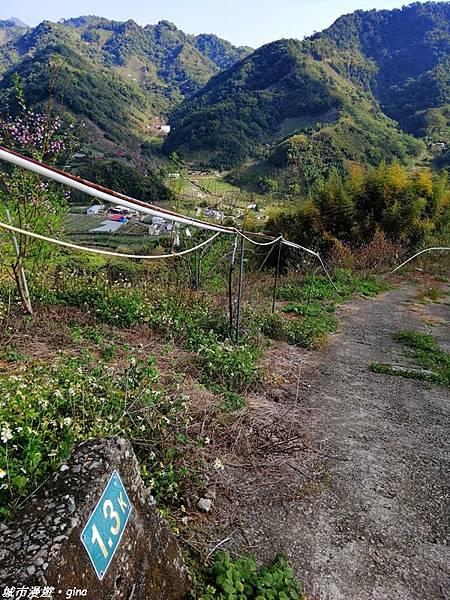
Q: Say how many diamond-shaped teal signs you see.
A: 1